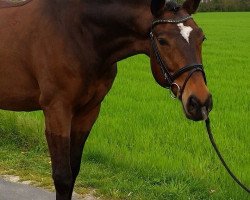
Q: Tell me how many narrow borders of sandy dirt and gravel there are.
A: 1